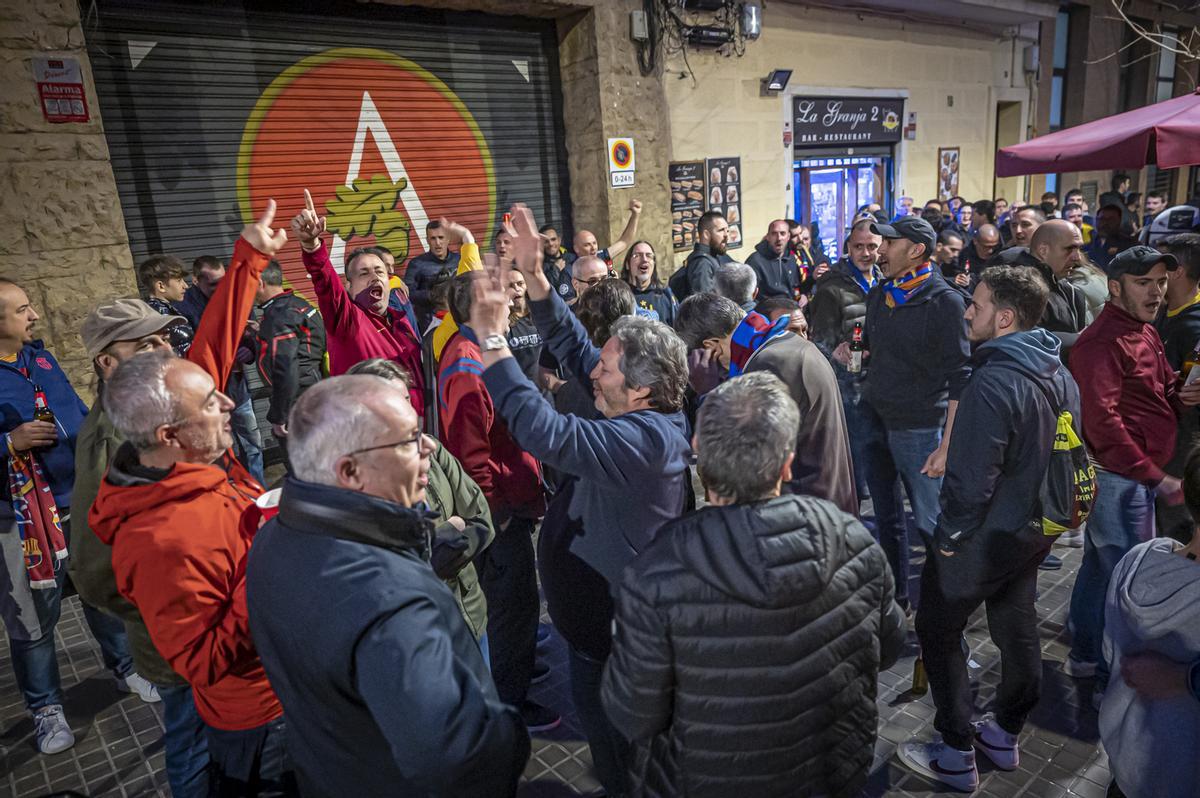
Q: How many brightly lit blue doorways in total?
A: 1